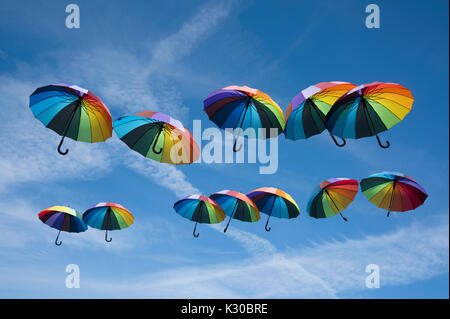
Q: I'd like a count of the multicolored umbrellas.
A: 12